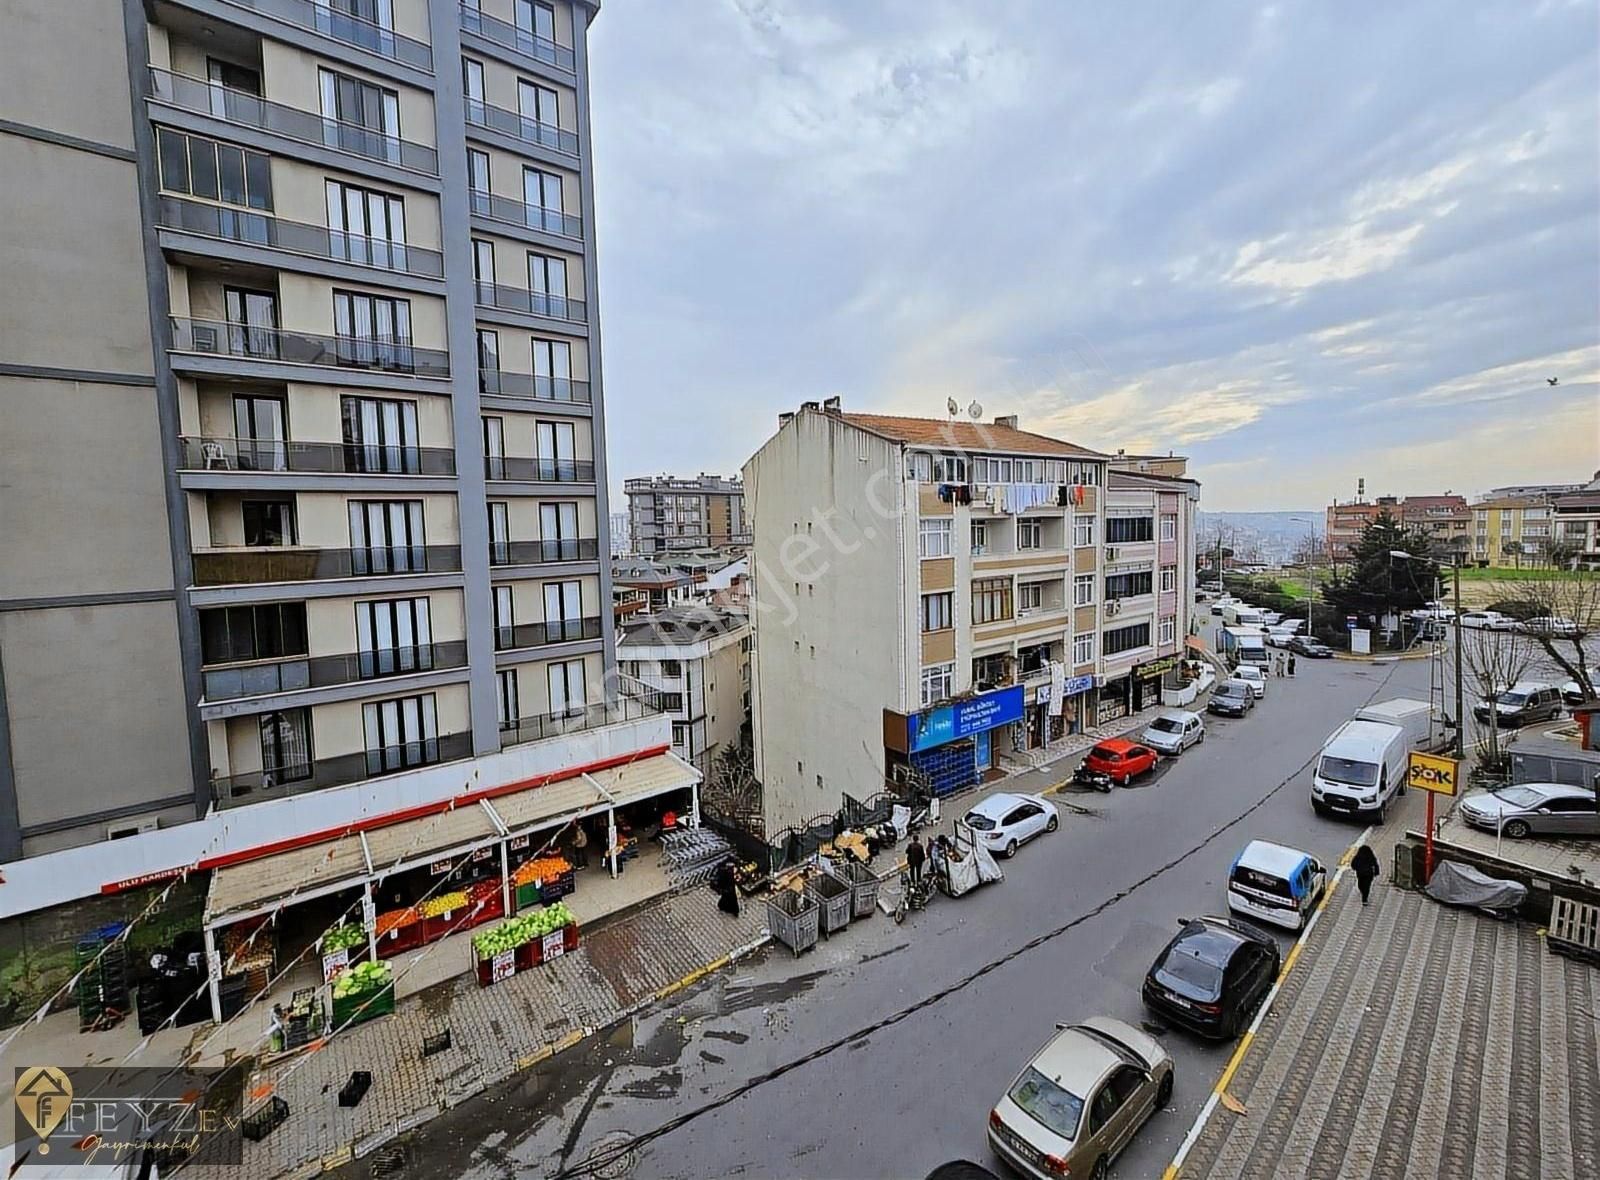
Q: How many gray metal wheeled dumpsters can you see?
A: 3